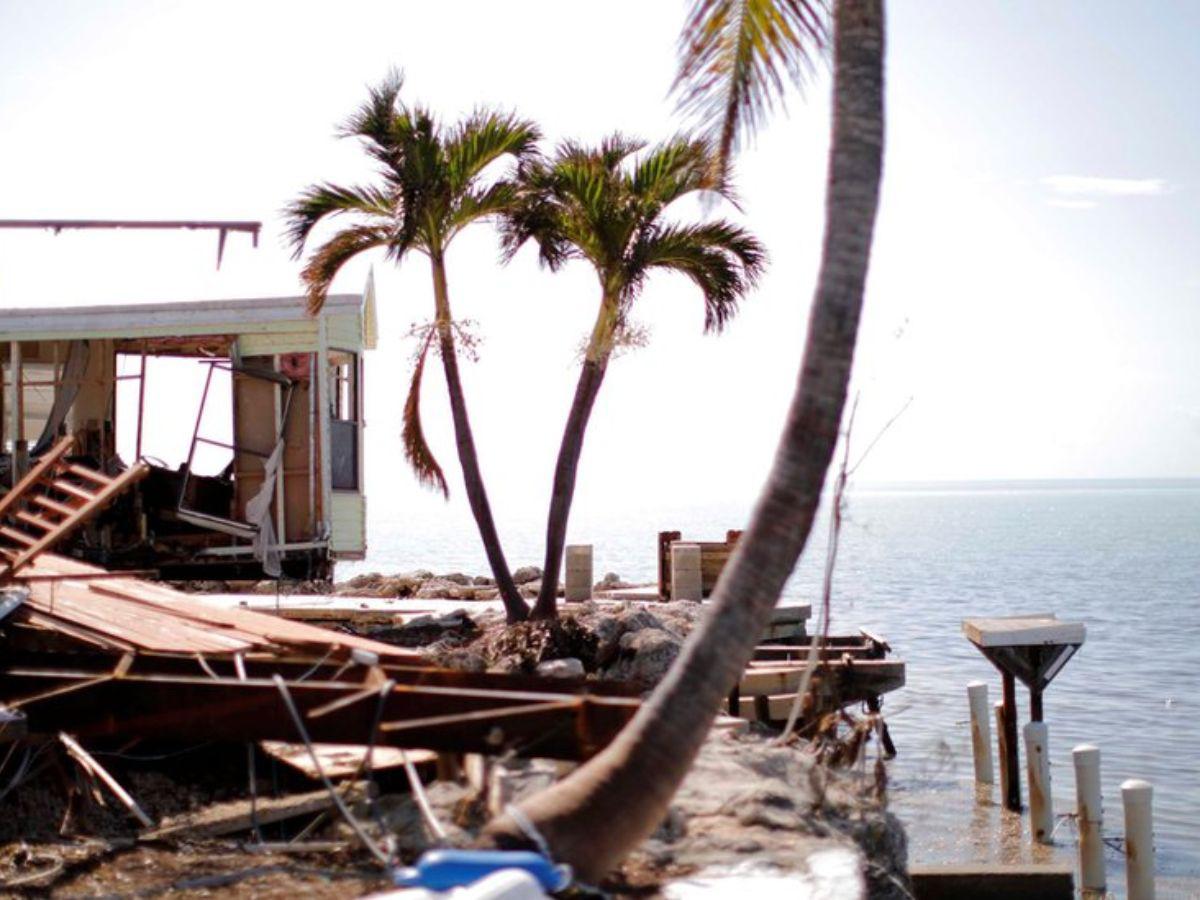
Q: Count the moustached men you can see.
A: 0